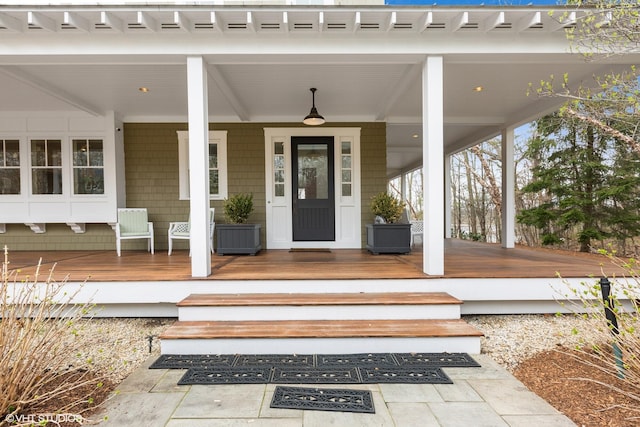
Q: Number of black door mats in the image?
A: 8